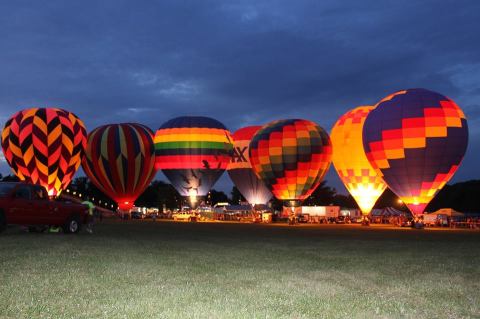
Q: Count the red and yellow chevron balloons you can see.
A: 1